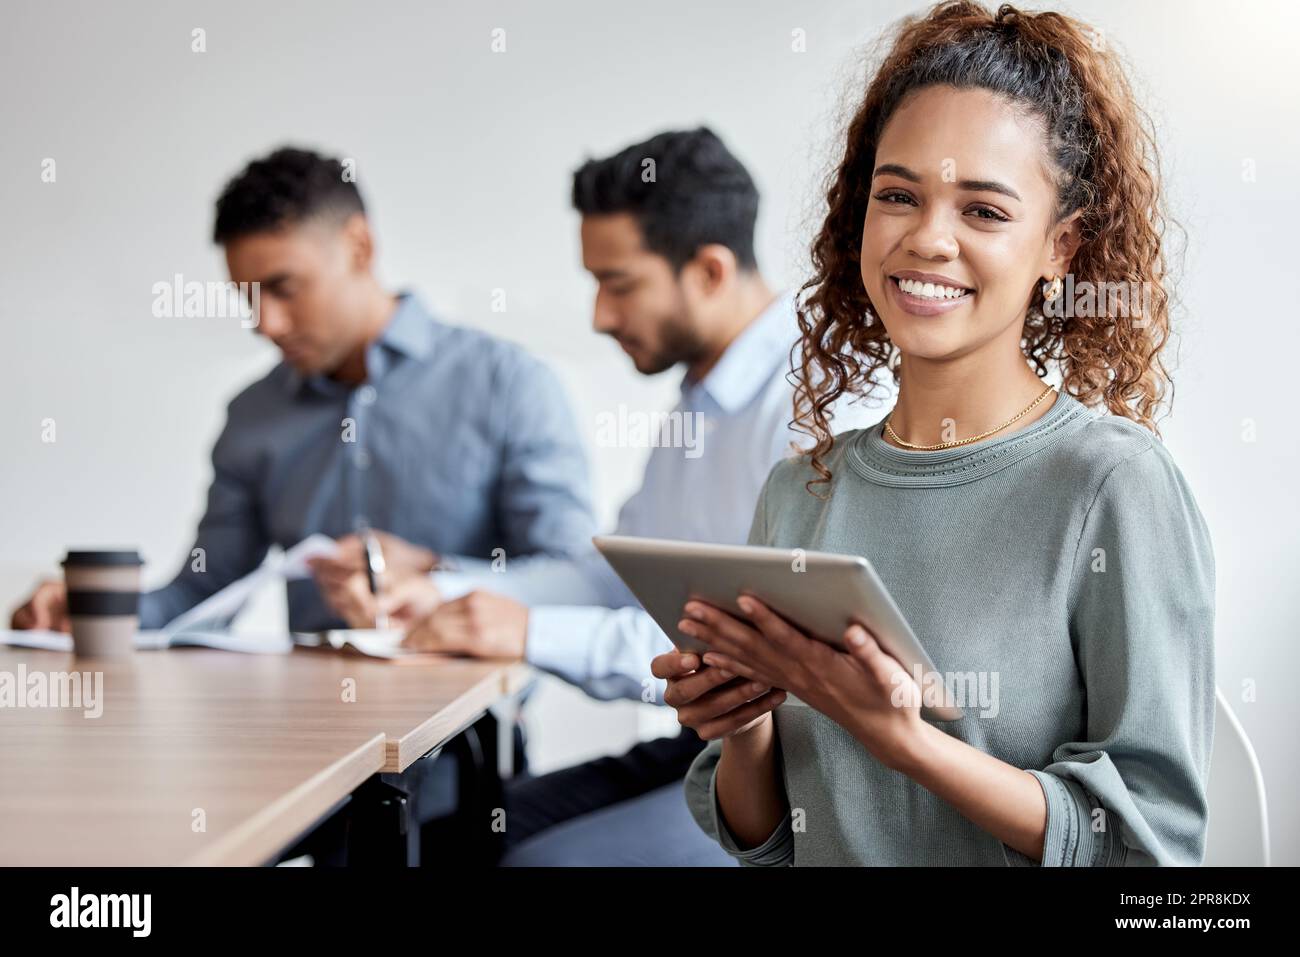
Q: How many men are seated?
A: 2